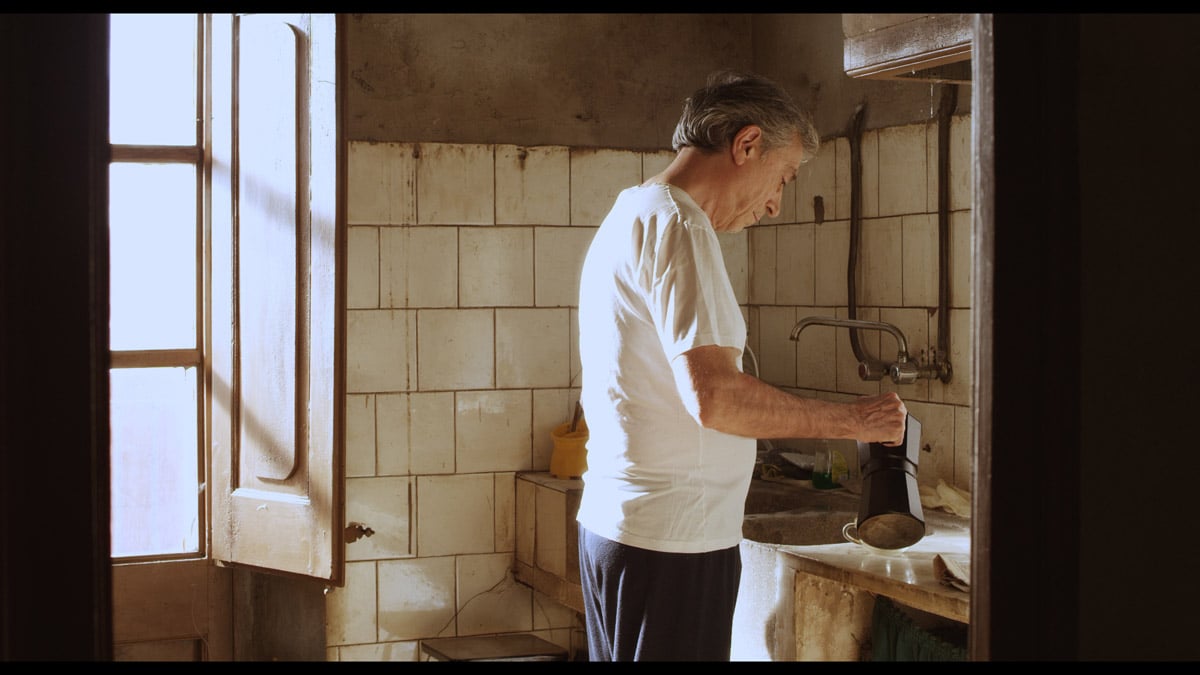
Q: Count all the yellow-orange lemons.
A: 0